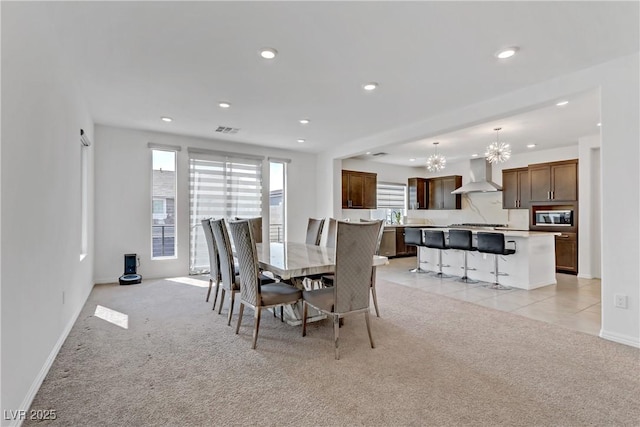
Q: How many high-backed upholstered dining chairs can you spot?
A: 8